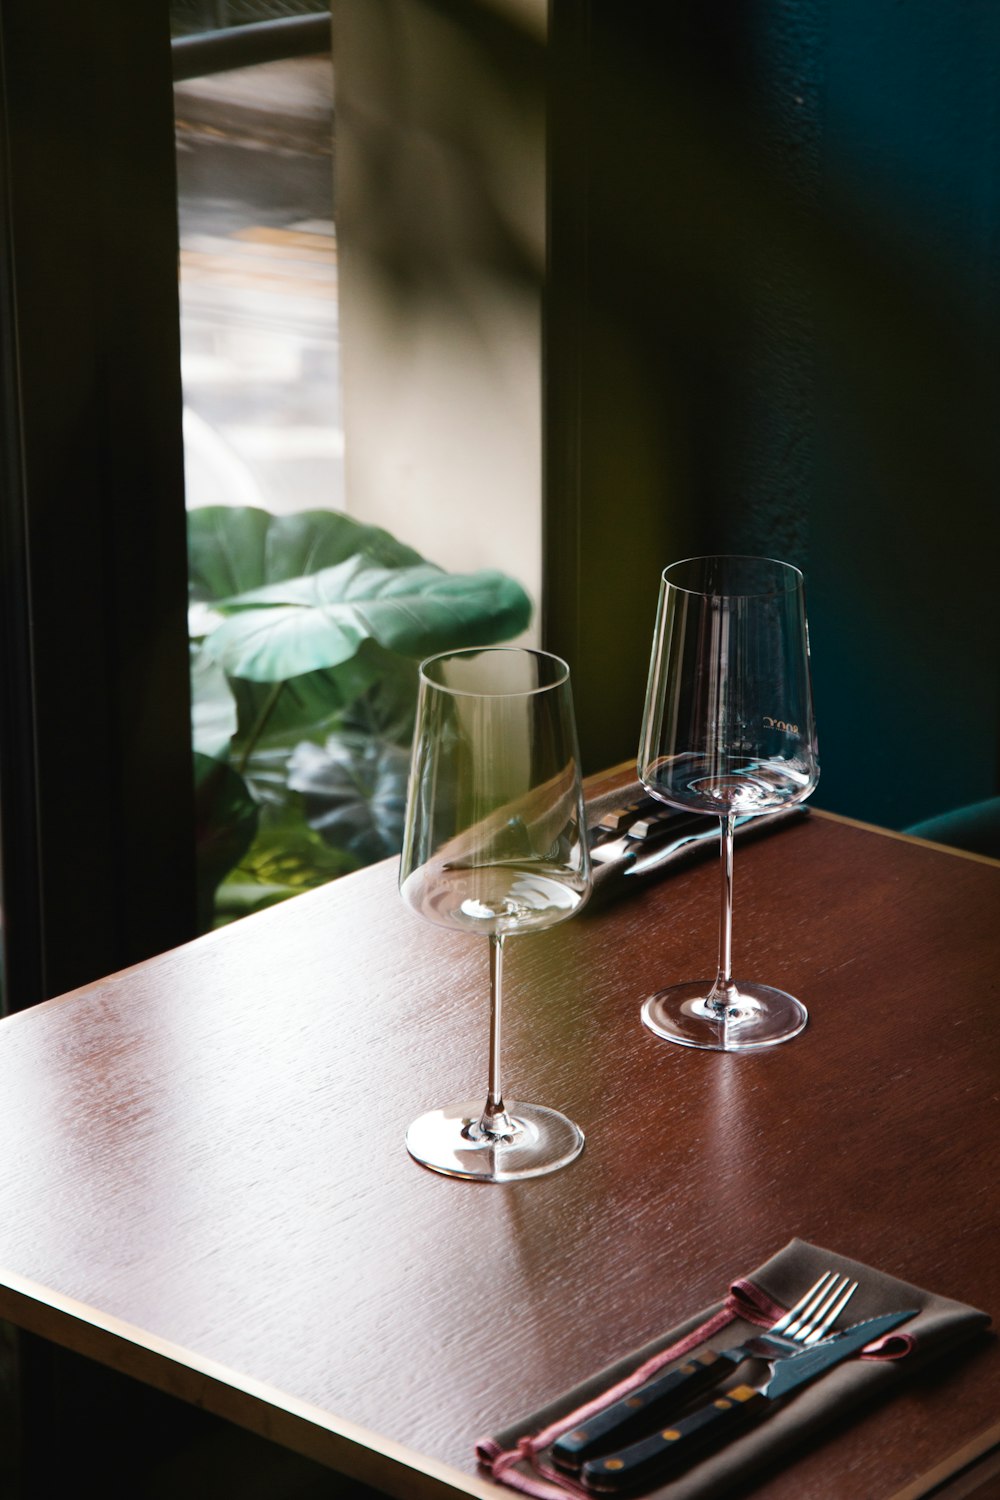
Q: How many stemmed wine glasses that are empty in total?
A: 2